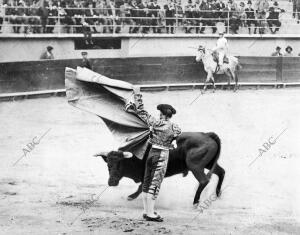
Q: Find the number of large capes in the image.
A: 1